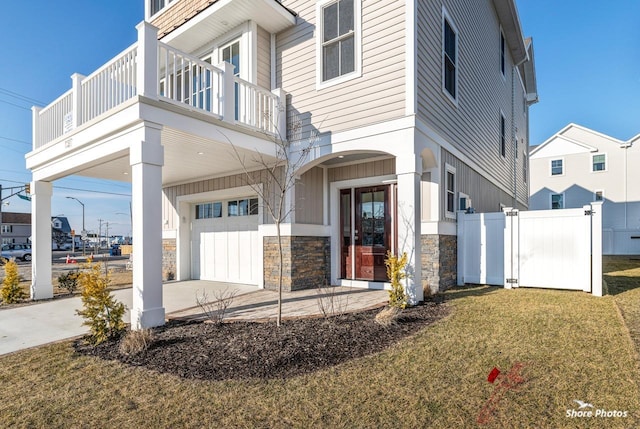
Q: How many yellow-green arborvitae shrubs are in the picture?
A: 3